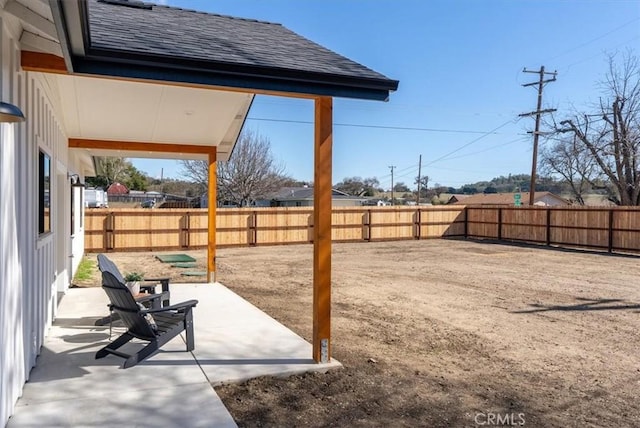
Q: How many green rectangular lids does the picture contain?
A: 1